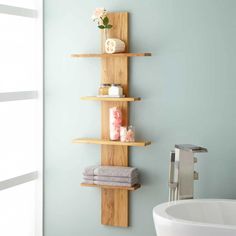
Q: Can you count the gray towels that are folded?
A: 3